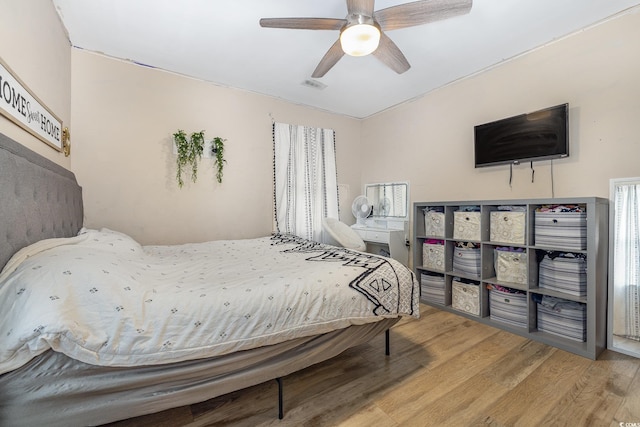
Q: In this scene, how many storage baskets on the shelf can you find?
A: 12